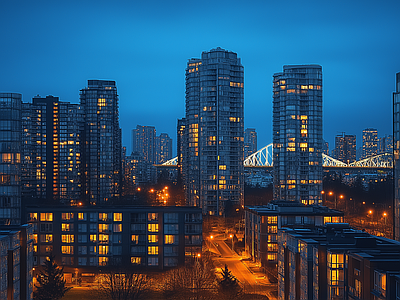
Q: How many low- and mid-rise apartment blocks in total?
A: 4